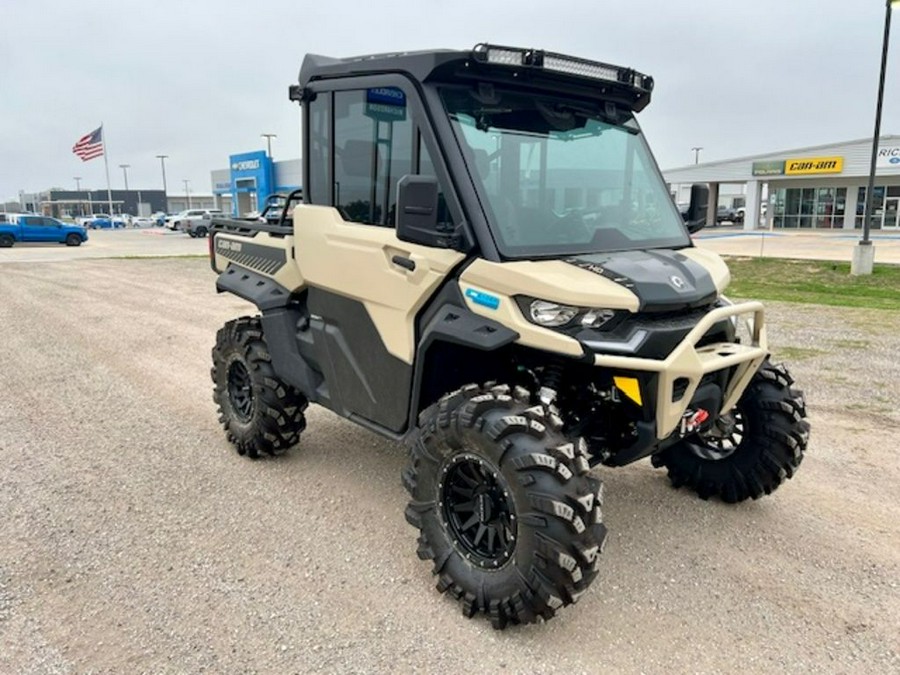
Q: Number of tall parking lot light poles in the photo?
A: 7